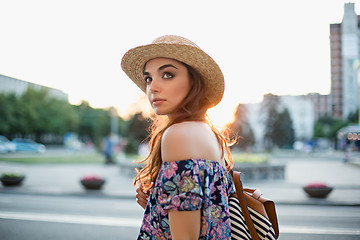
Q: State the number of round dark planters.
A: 3